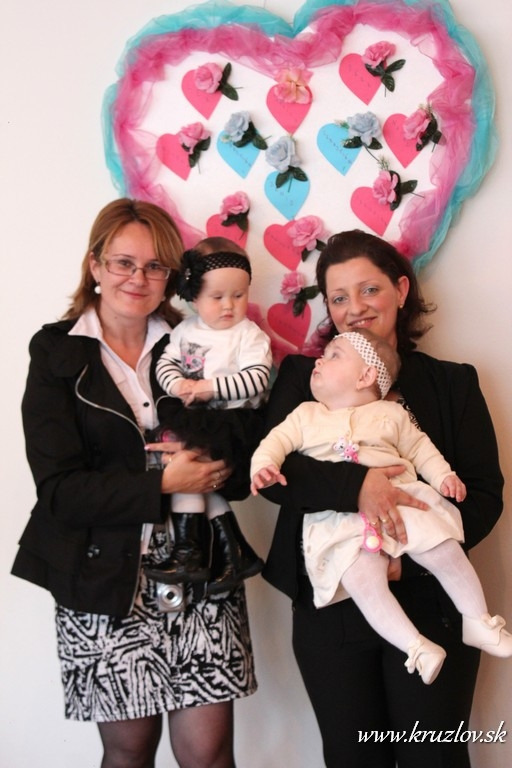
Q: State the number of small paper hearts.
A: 12